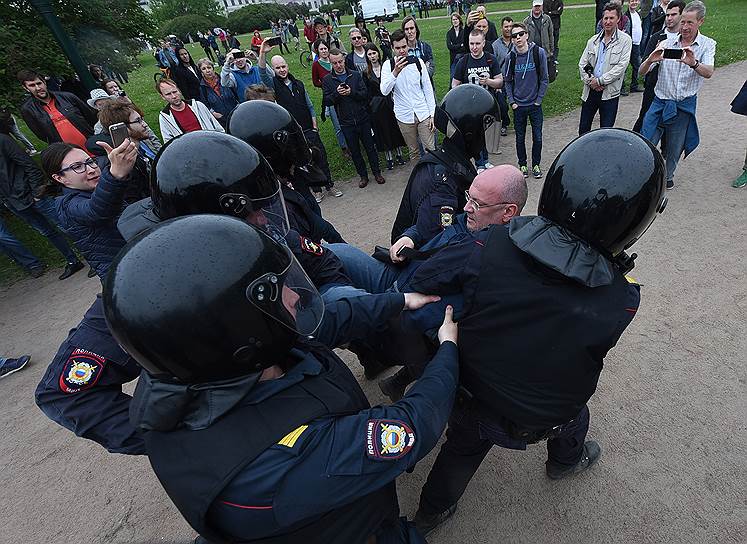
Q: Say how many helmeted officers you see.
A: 5